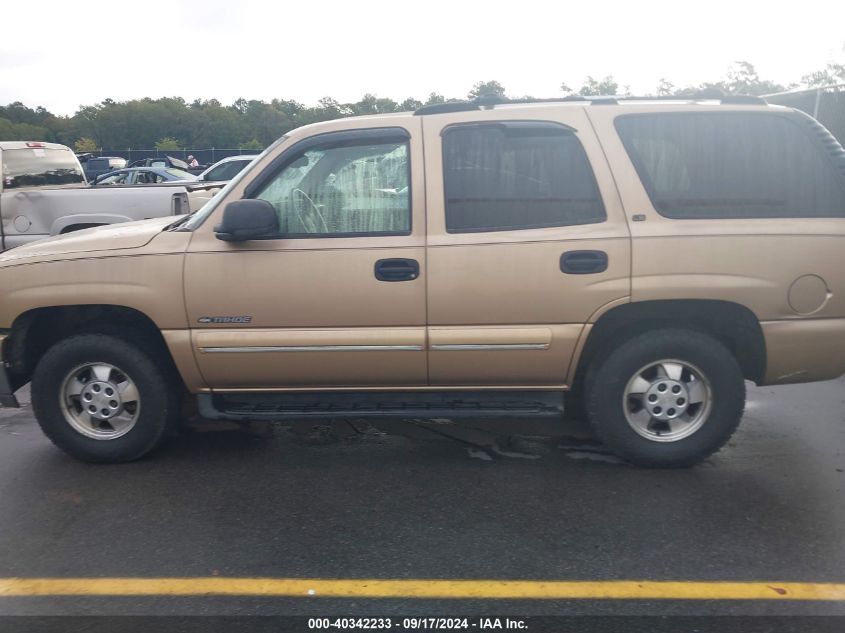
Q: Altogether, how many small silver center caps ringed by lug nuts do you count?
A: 2